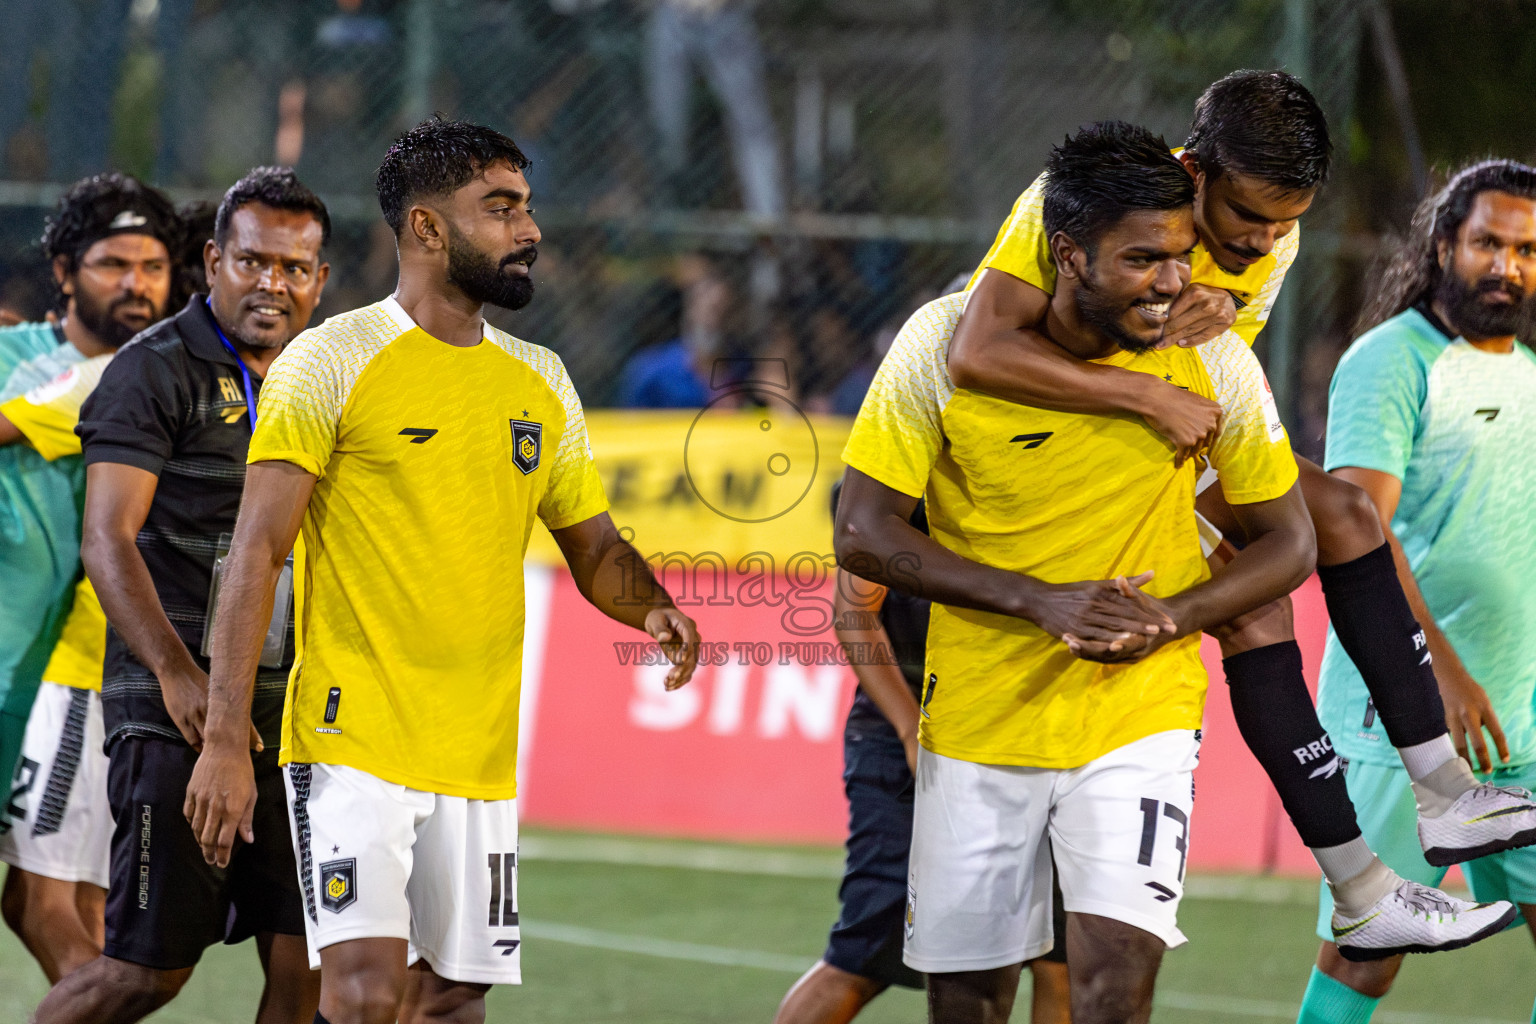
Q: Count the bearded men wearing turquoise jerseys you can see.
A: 2